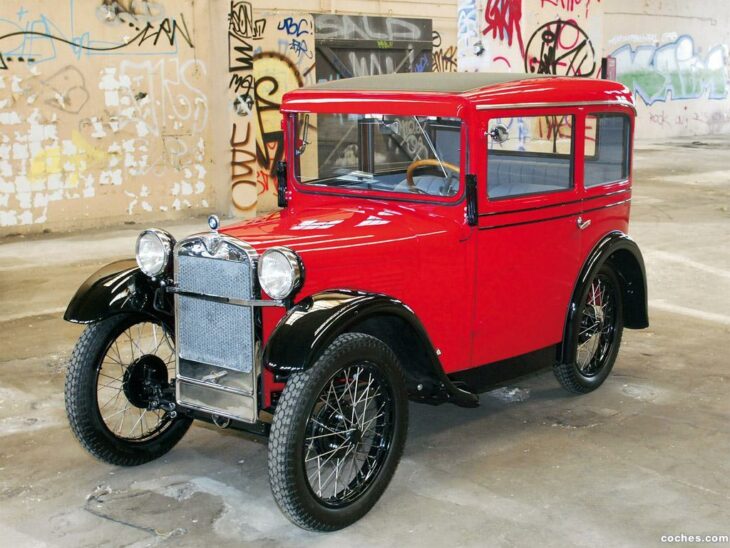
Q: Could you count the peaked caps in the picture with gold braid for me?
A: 0